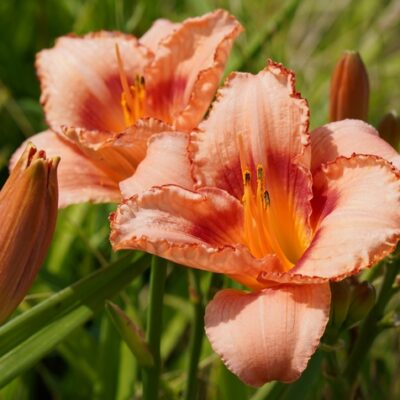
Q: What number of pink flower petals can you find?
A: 11